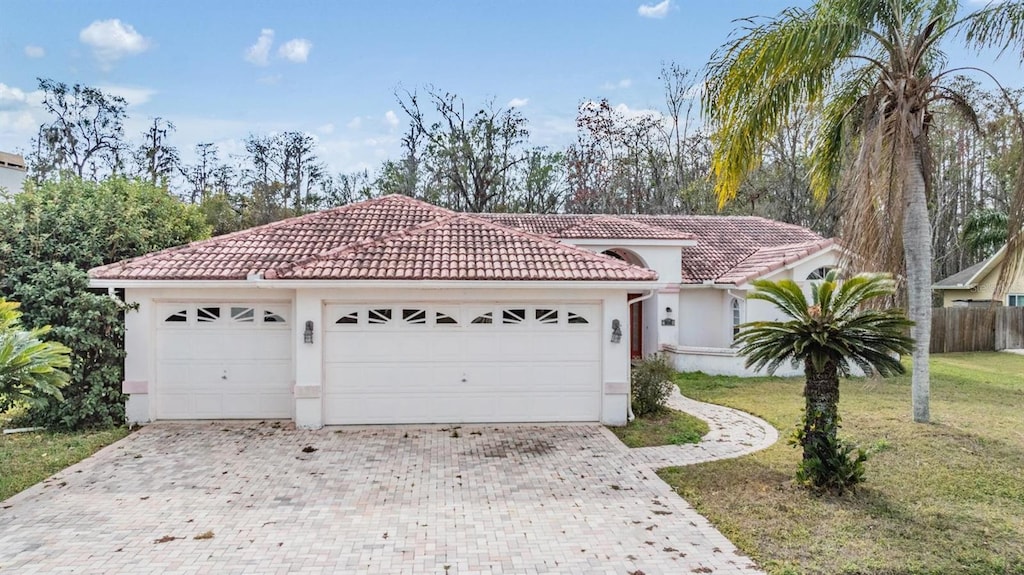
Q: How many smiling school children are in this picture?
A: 0